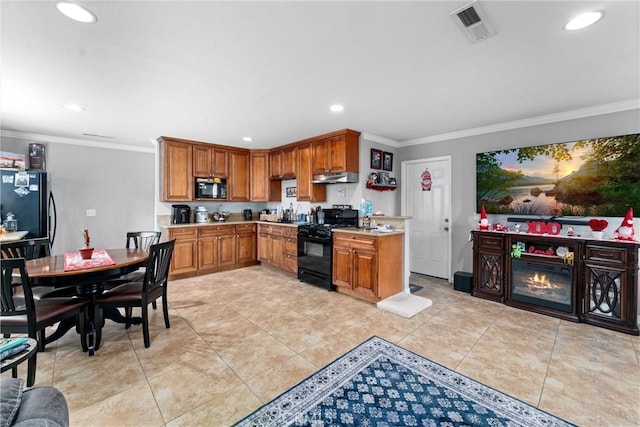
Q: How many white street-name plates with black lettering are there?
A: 0